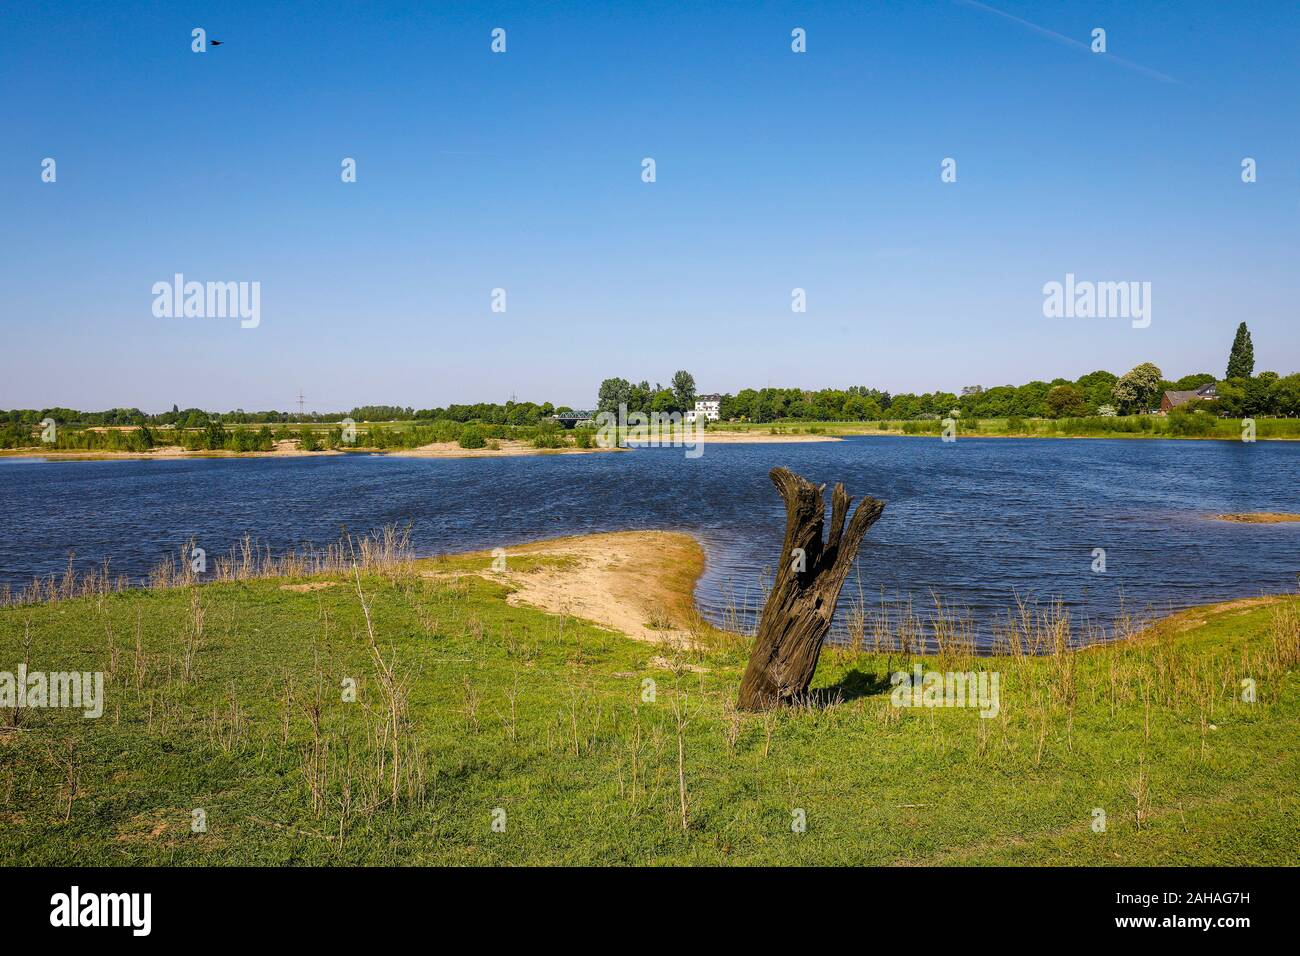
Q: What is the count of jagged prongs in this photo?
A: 3